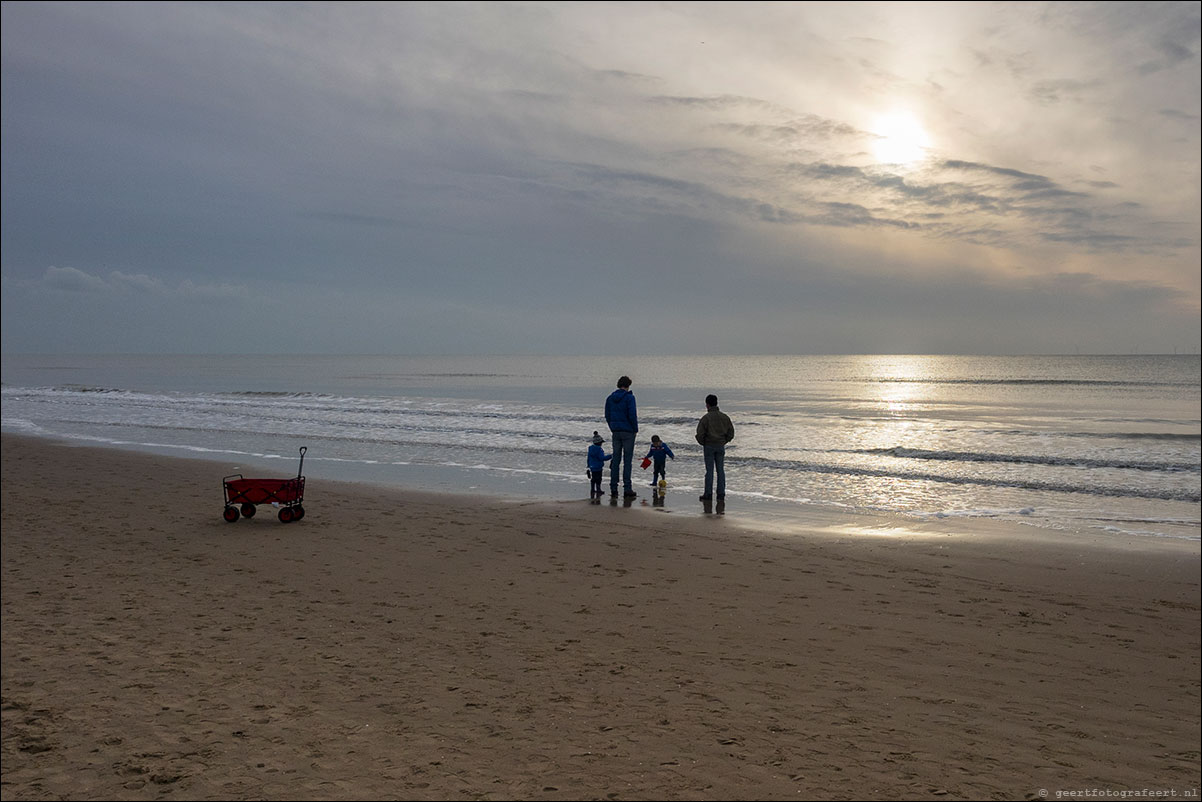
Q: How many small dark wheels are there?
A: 4